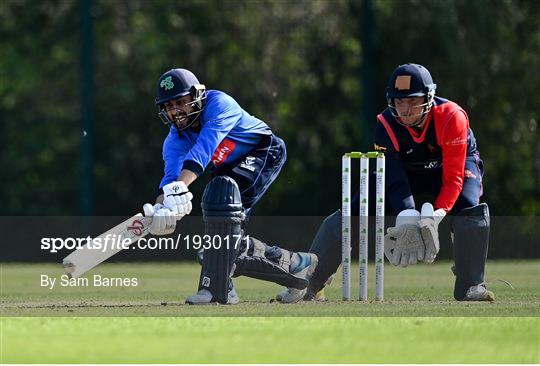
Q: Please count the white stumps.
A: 3